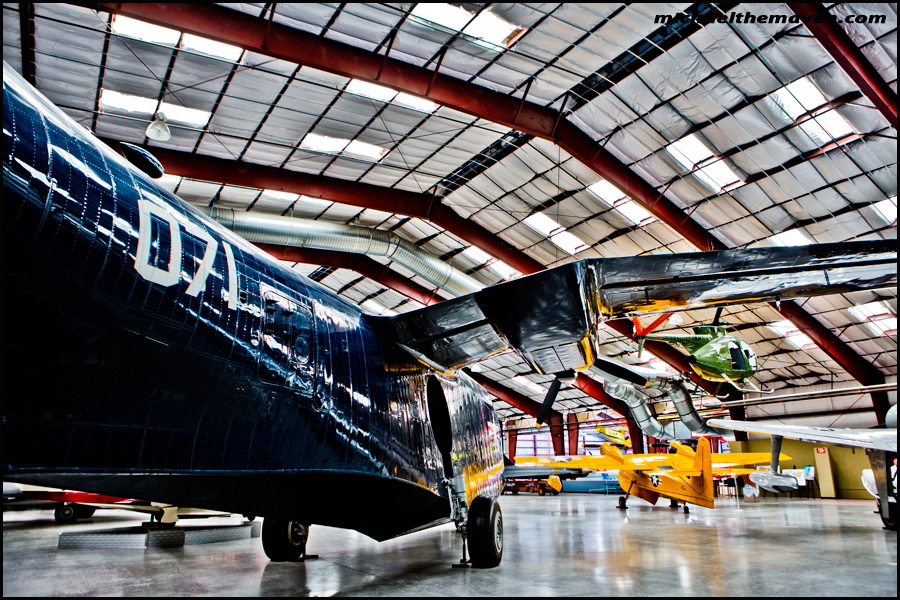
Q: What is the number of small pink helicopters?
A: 0